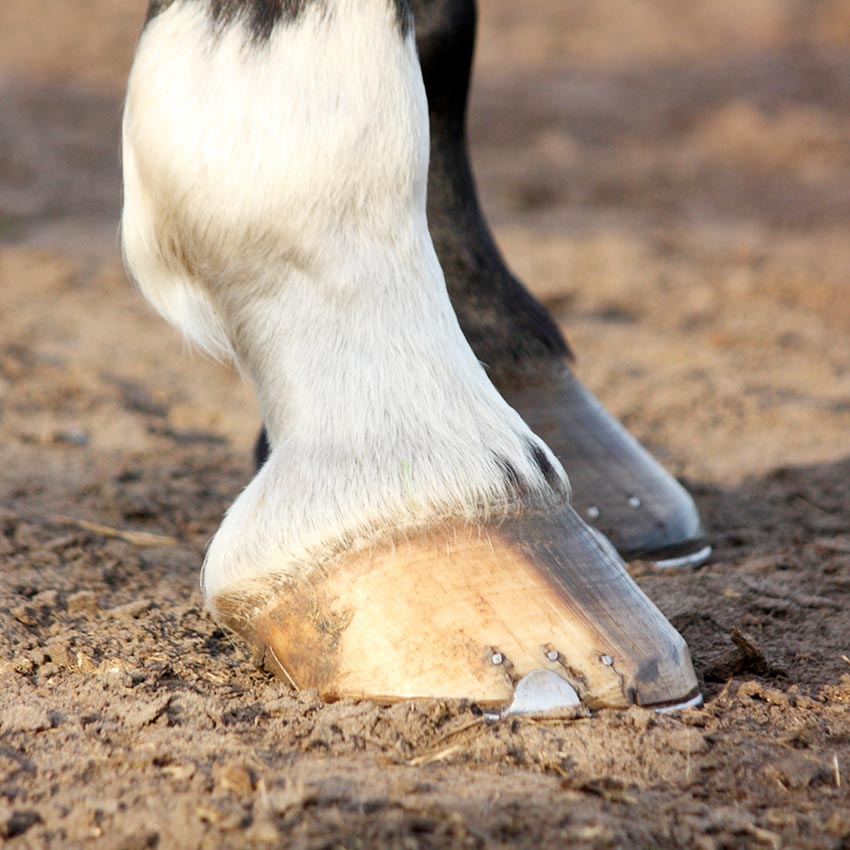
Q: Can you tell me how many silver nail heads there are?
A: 5